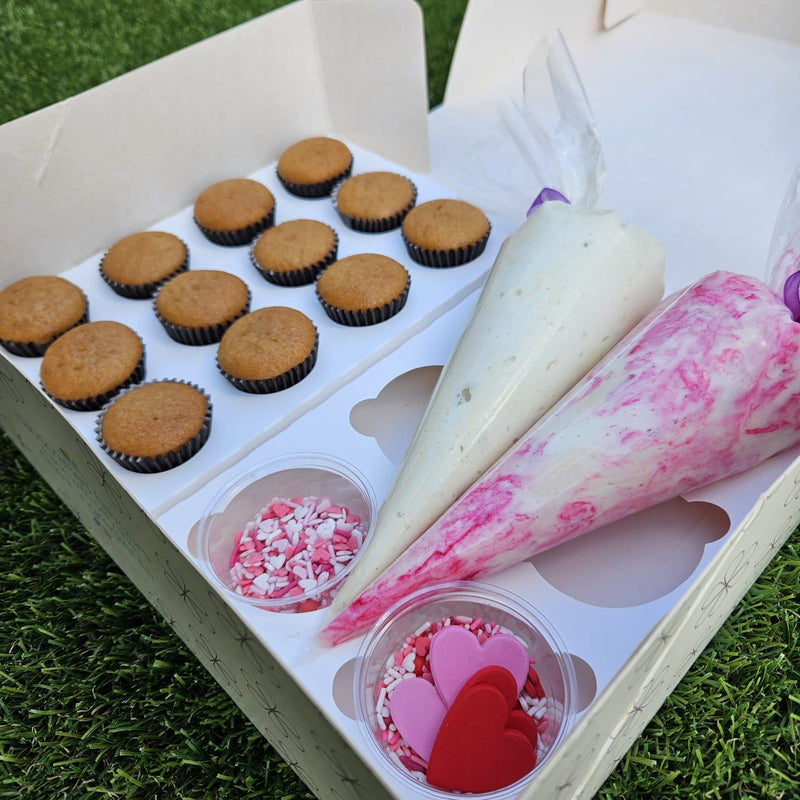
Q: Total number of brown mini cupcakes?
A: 12